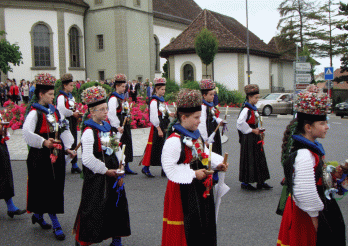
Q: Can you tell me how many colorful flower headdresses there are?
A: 9